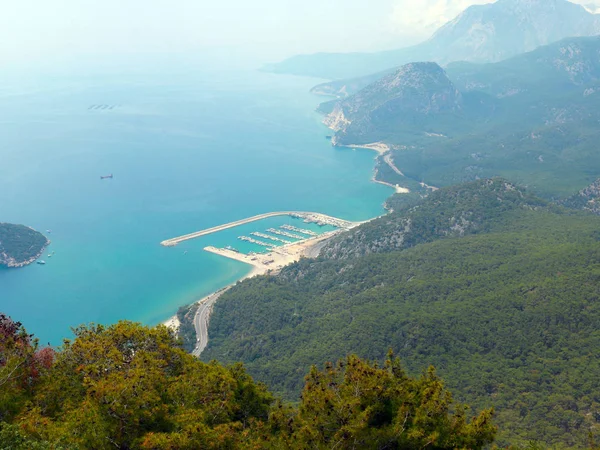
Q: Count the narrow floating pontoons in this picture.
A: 4